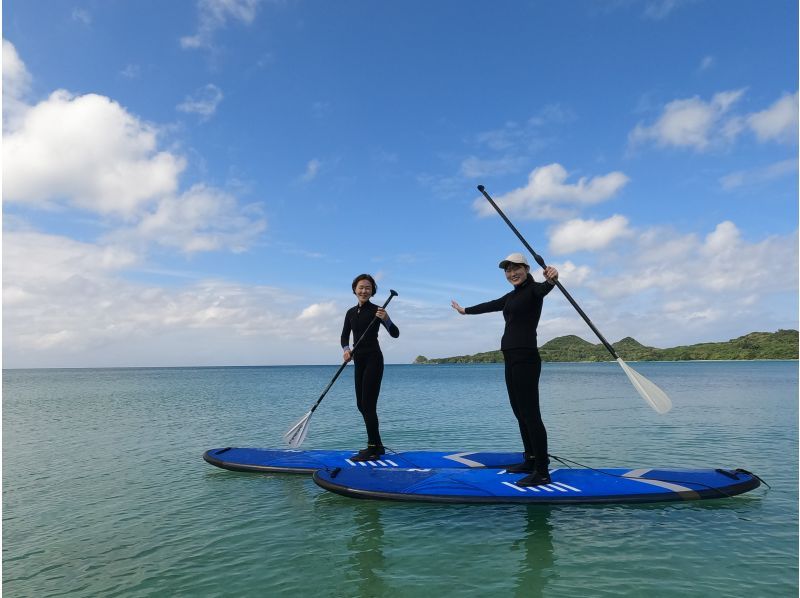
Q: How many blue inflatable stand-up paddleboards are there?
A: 2